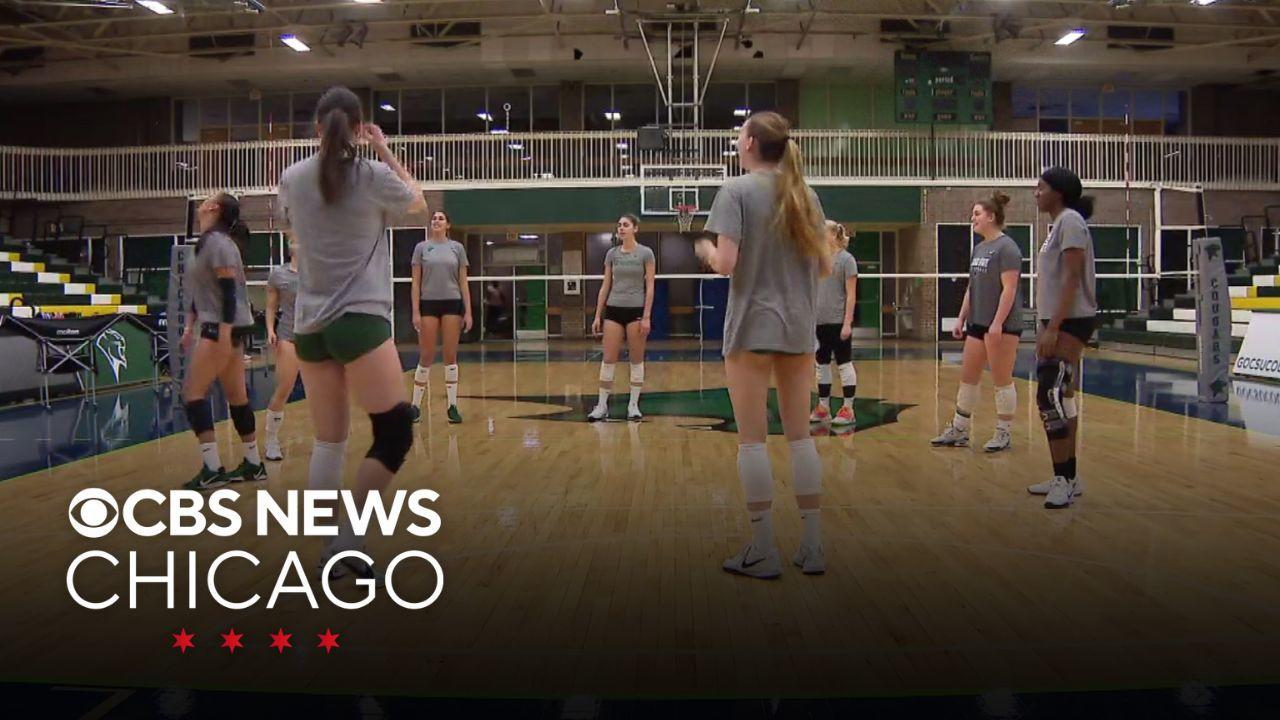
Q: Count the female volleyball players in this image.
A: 9